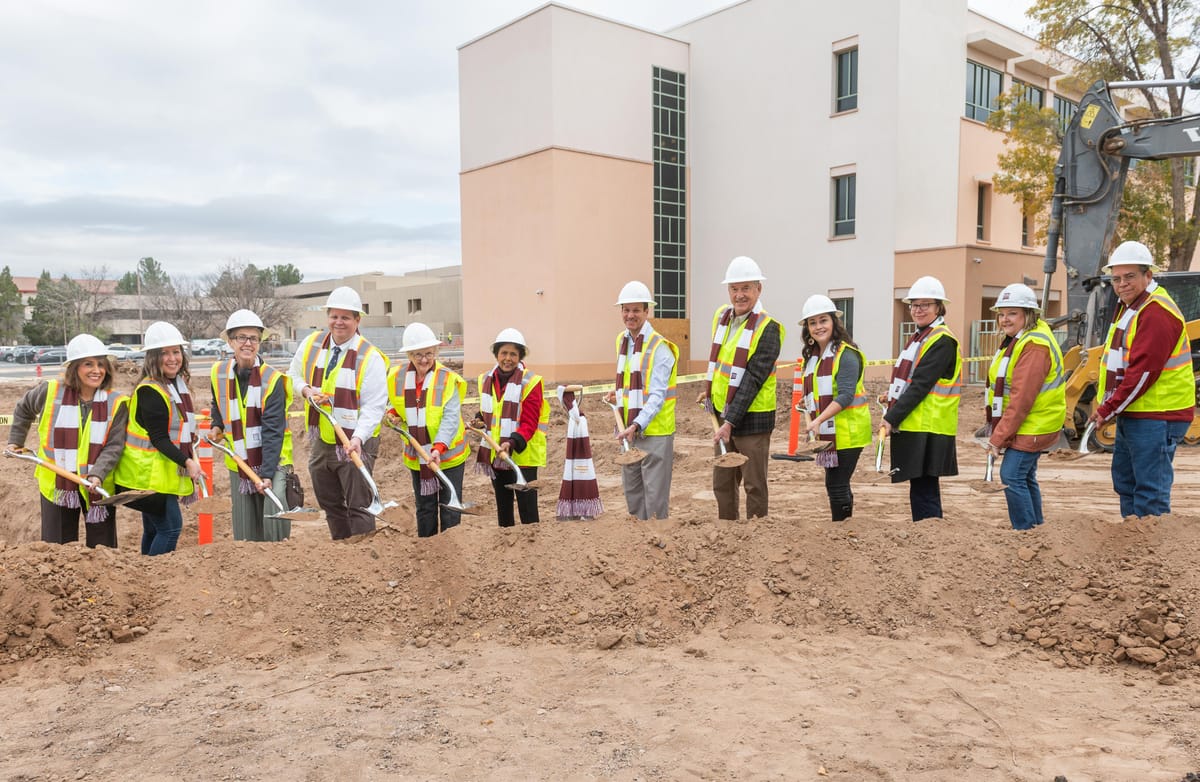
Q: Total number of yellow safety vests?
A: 12